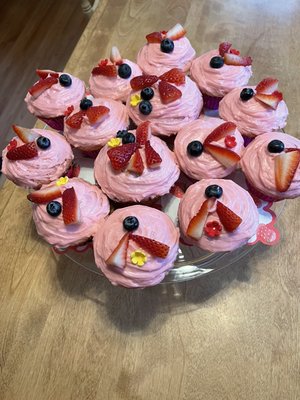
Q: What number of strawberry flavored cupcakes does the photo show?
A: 14